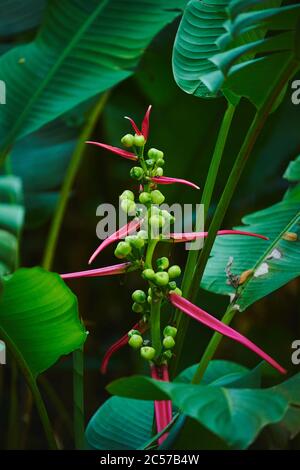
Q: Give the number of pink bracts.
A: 10